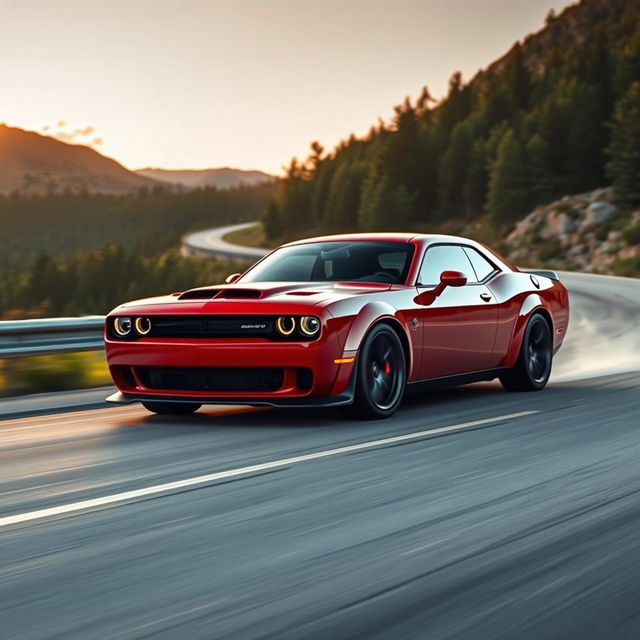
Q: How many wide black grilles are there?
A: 2